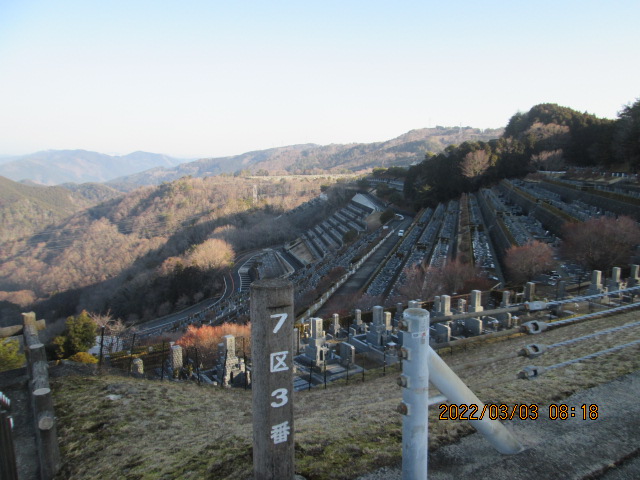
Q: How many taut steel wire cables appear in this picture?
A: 4